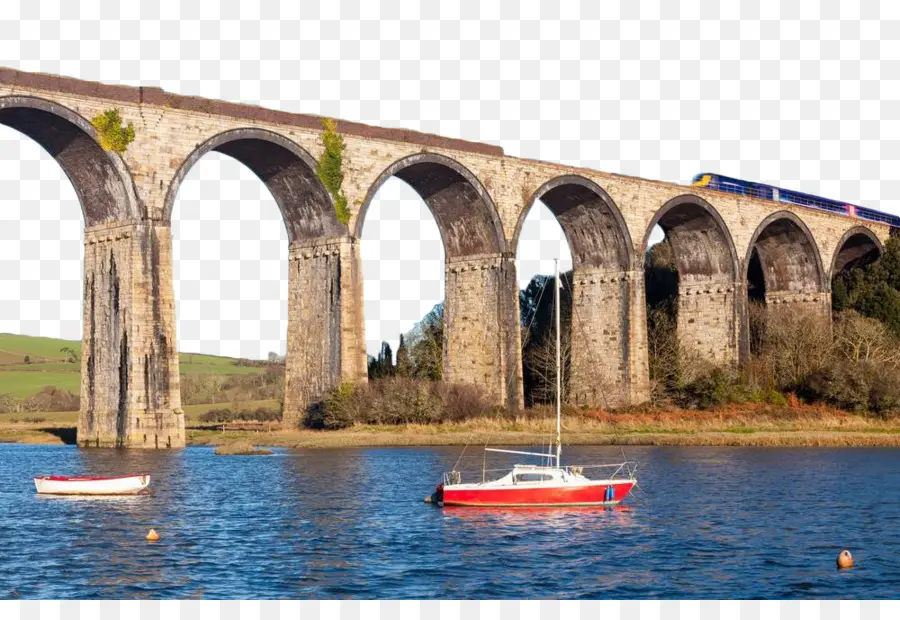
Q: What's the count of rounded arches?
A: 7